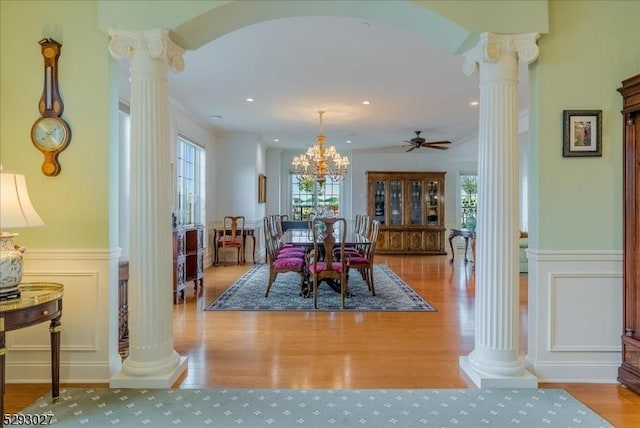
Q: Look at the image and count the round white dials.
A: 1